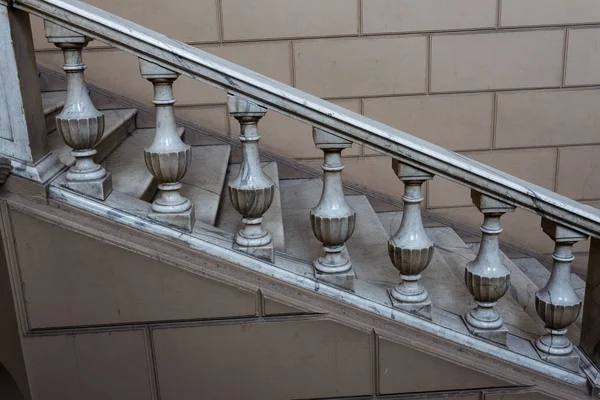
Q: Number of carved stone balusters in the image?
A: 7